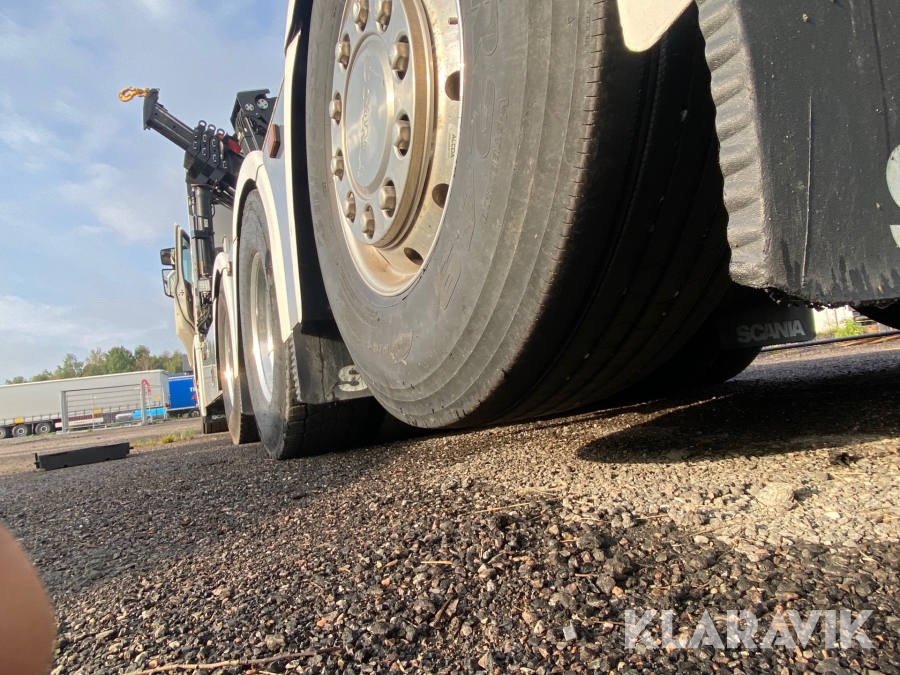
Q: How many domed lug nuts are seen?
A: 10